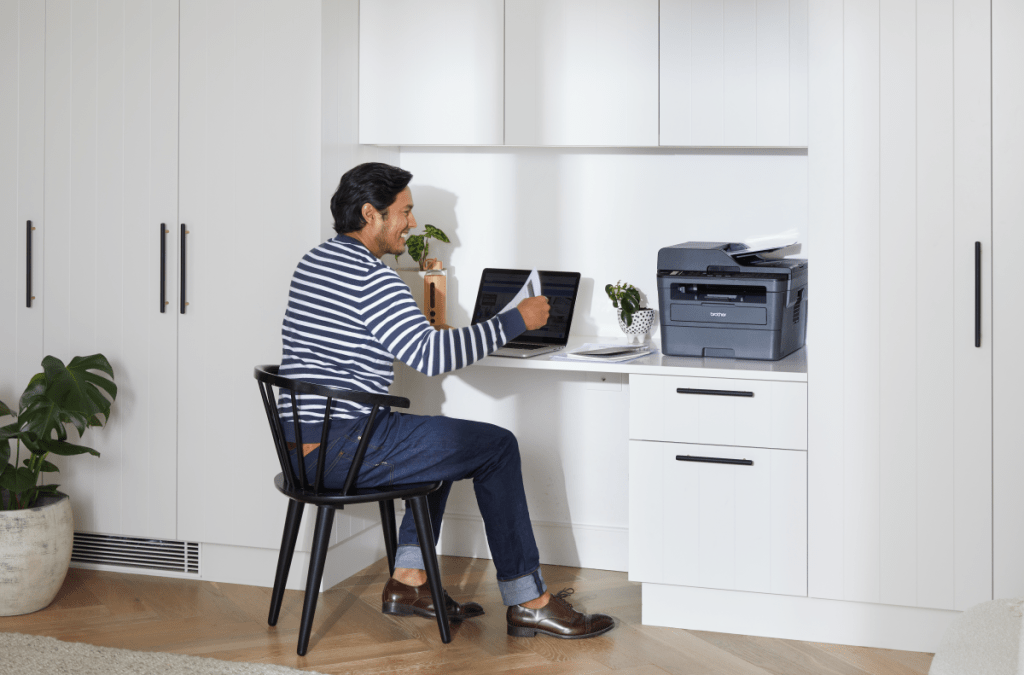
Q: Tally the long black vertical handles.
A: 4